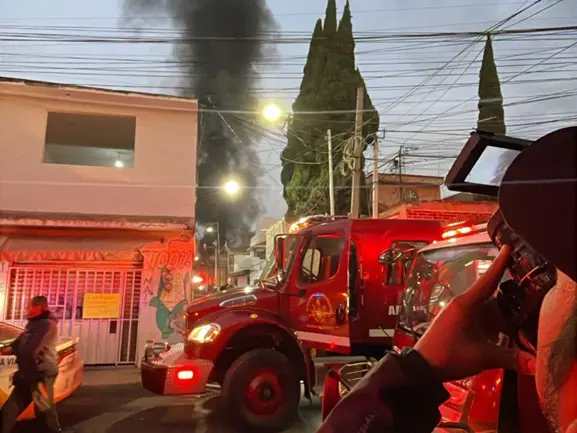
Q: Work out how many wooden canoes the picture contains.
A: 0